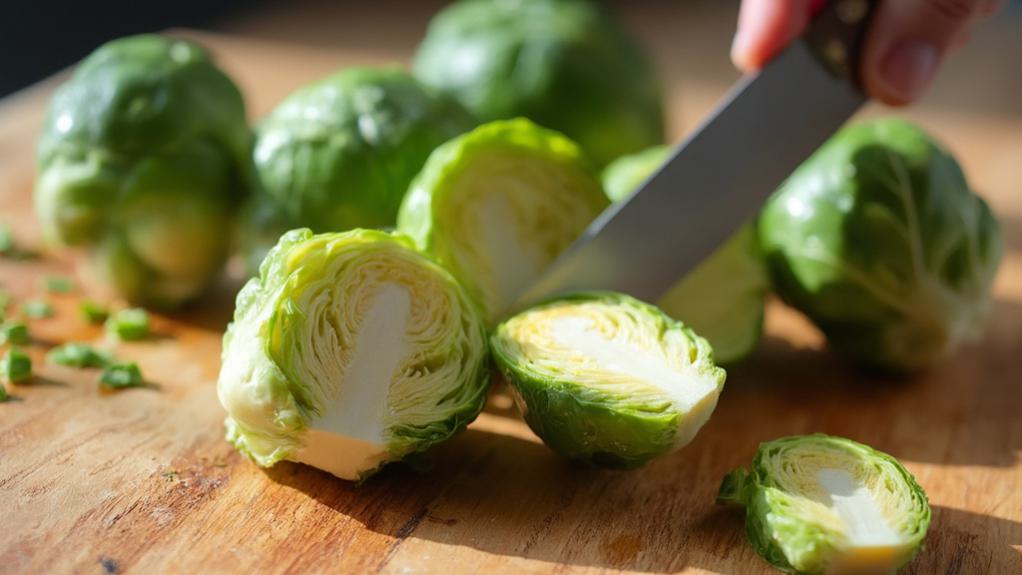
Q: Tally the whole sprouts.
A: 4